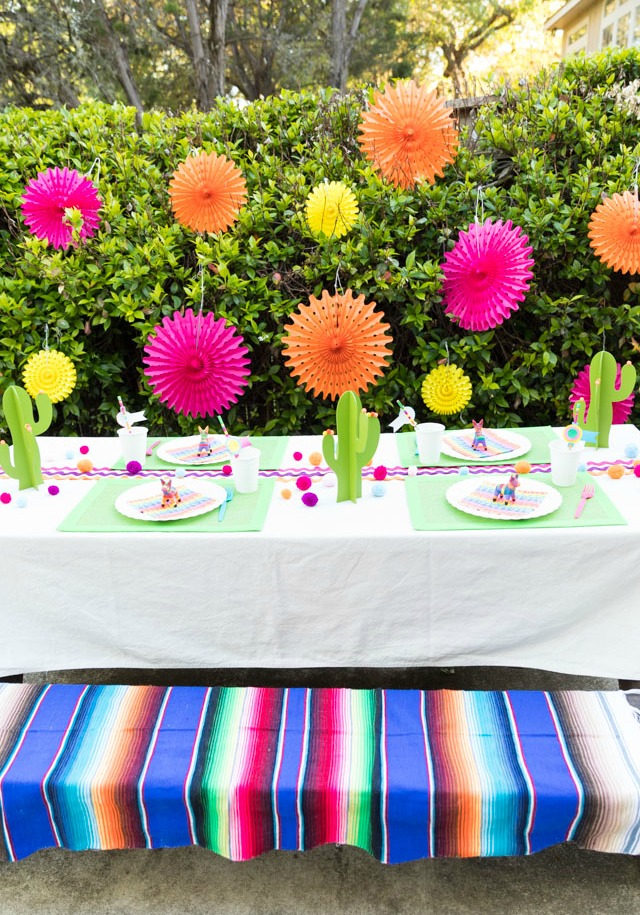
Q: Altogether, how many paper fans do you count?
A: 11